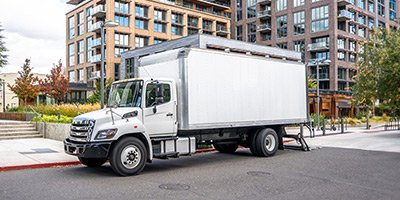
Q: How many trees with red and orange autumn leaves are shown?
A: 2